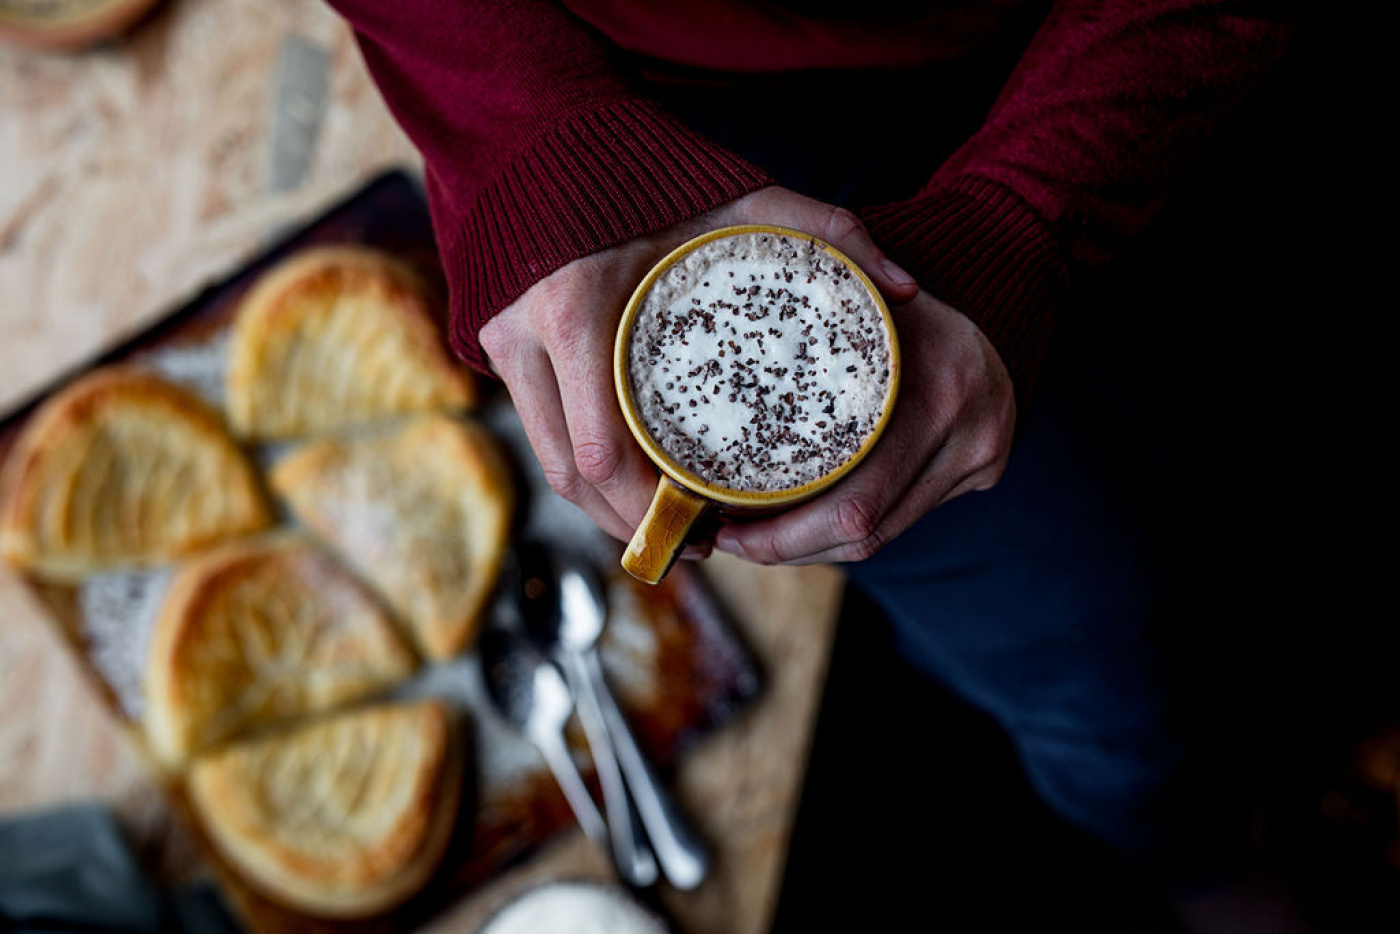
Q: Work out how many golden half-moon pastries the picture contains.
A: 5